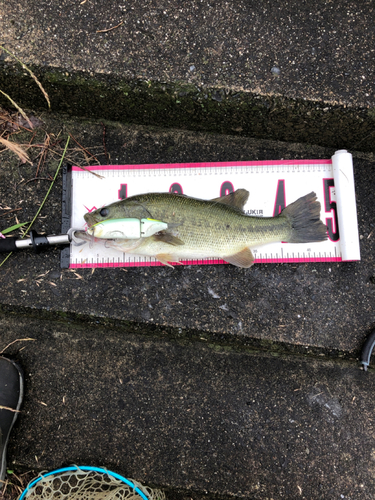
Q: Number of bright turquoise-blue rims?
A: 1